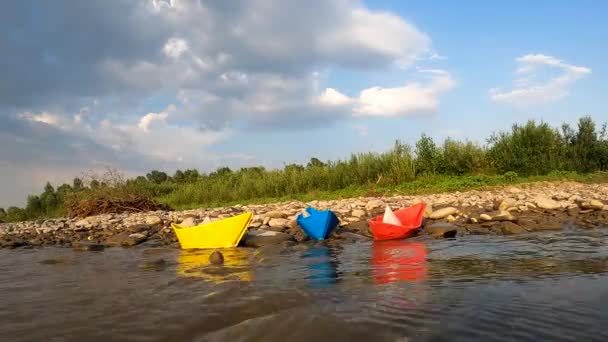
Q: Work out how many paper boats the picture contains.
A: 3